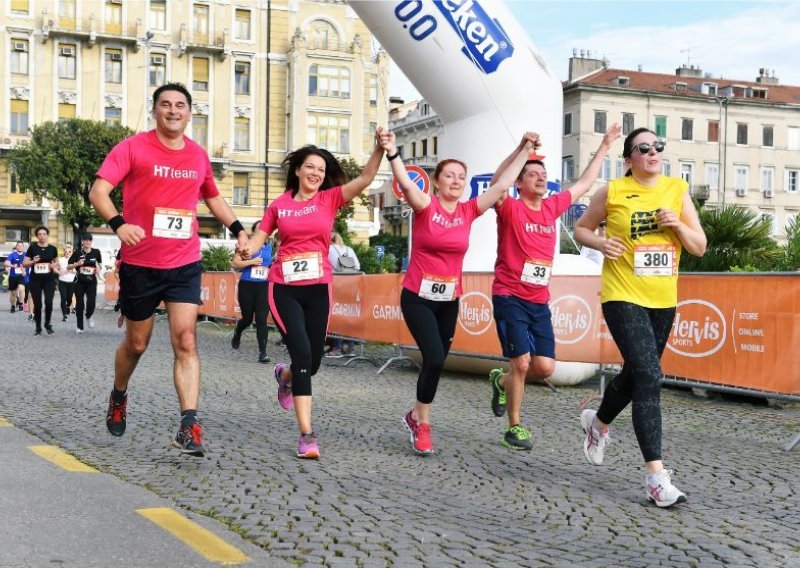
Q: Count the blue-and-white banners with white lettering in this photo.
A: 2